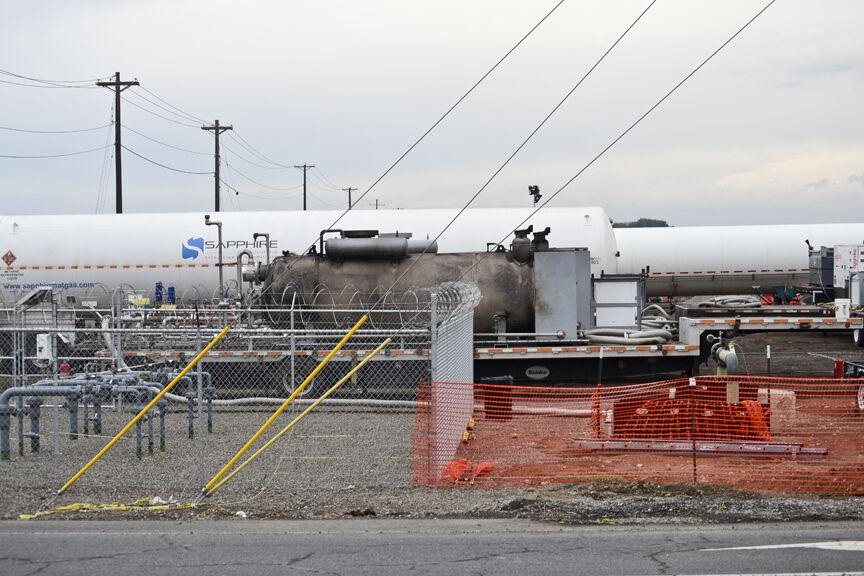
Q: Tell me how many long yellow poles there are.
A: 3